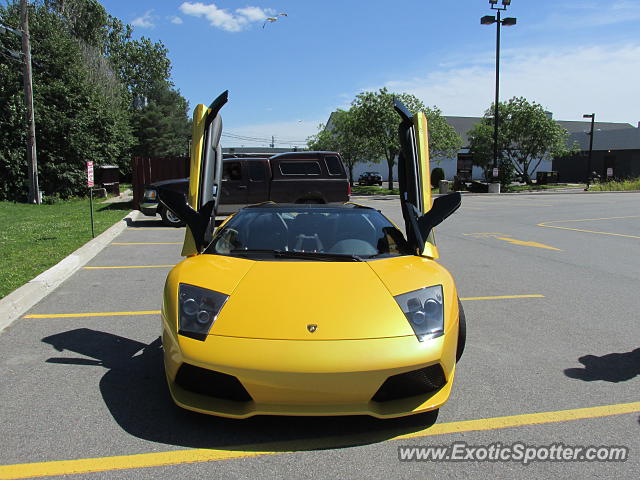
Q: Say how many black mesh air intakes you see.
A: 2